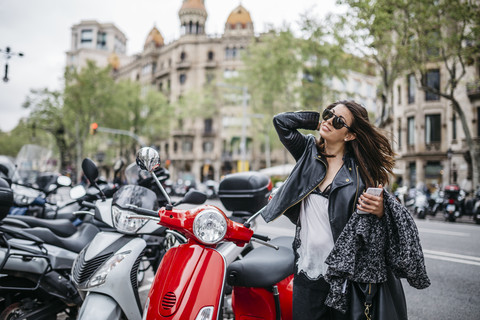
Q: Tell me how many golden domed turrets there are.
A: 4